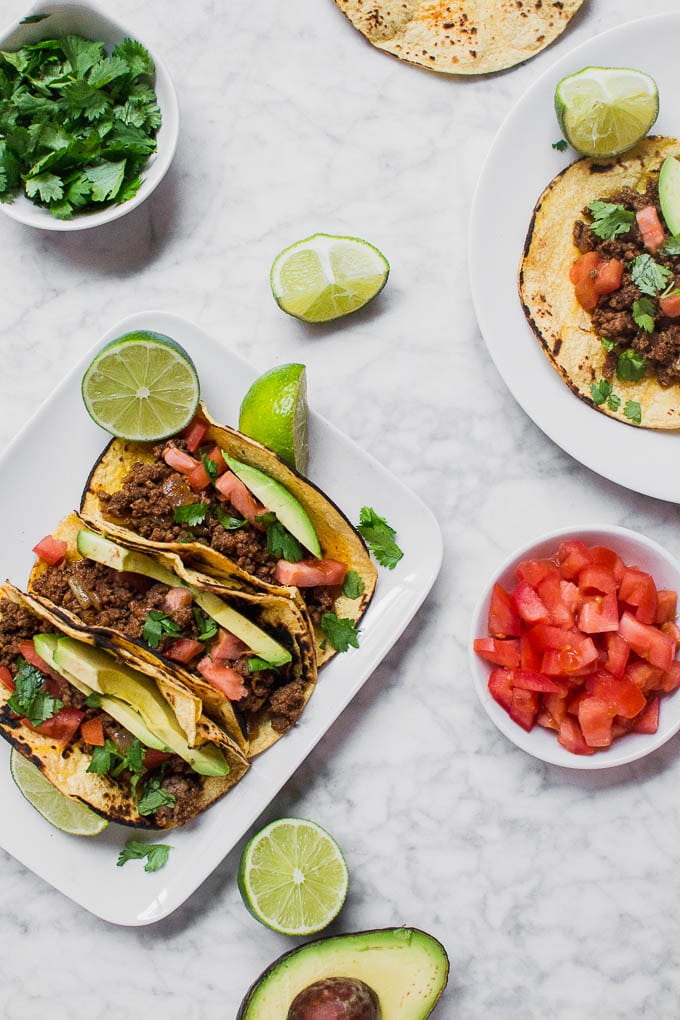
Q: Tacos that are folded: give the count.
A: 3